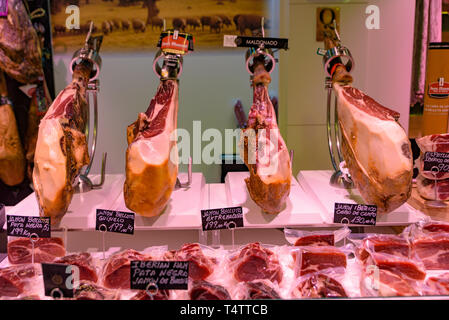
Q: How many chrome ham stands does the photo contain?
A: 4